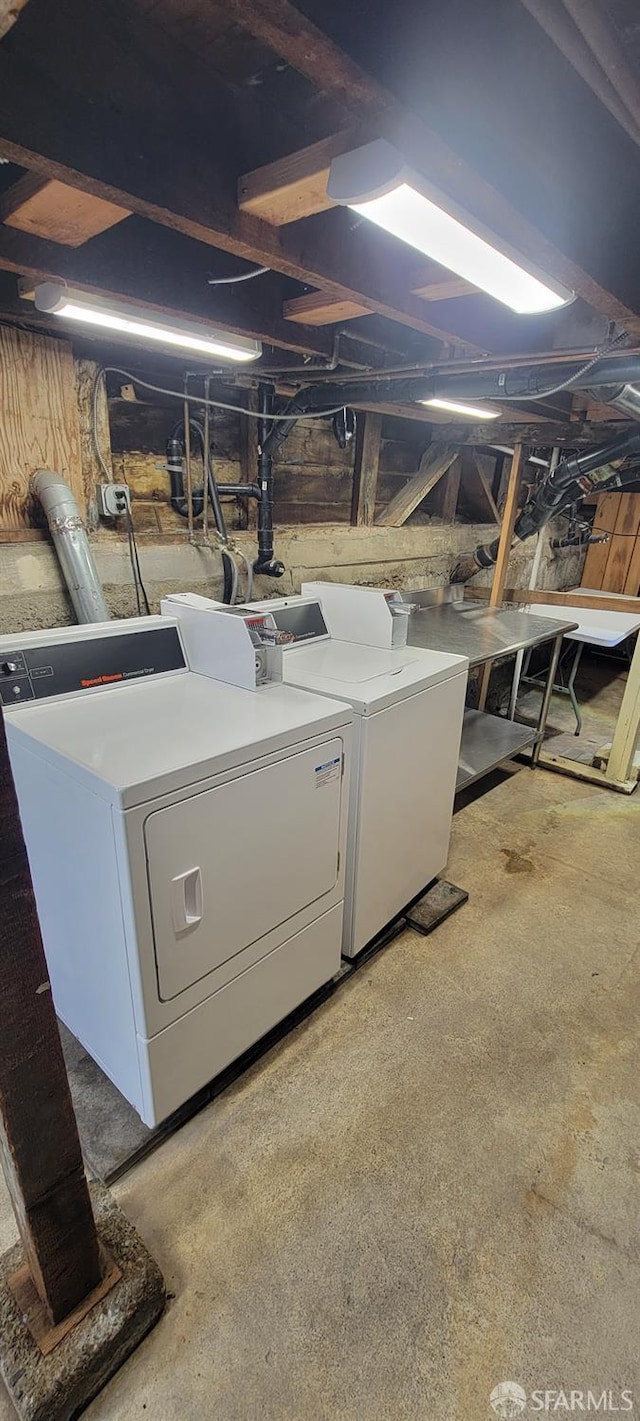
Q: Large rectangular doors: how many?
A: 1